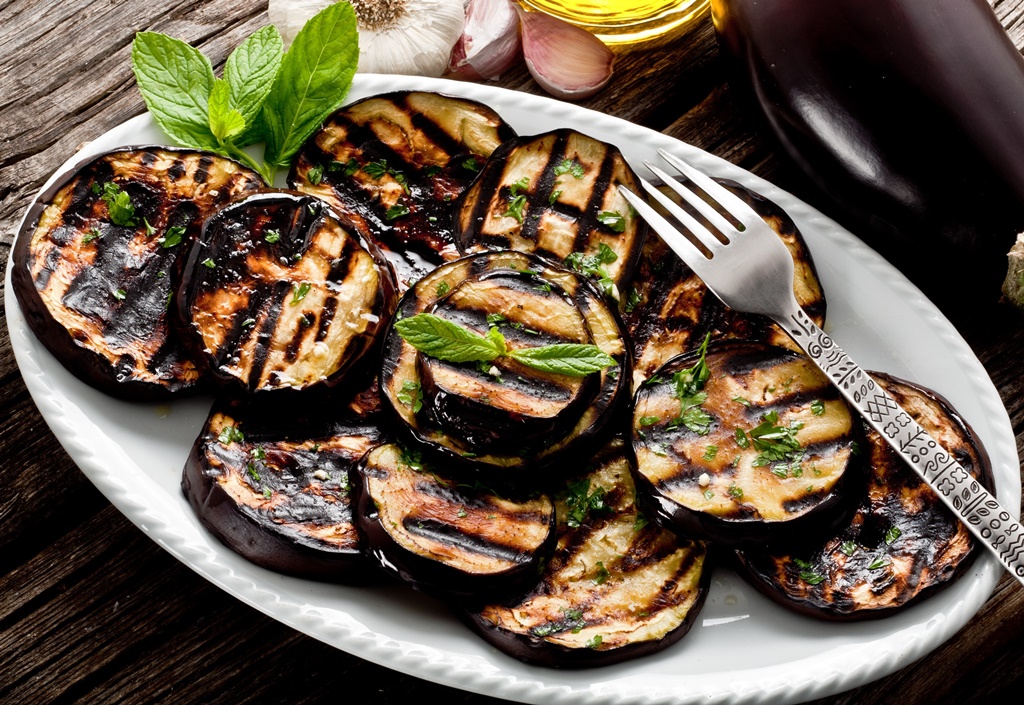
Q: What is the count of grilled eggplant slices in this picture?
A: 12